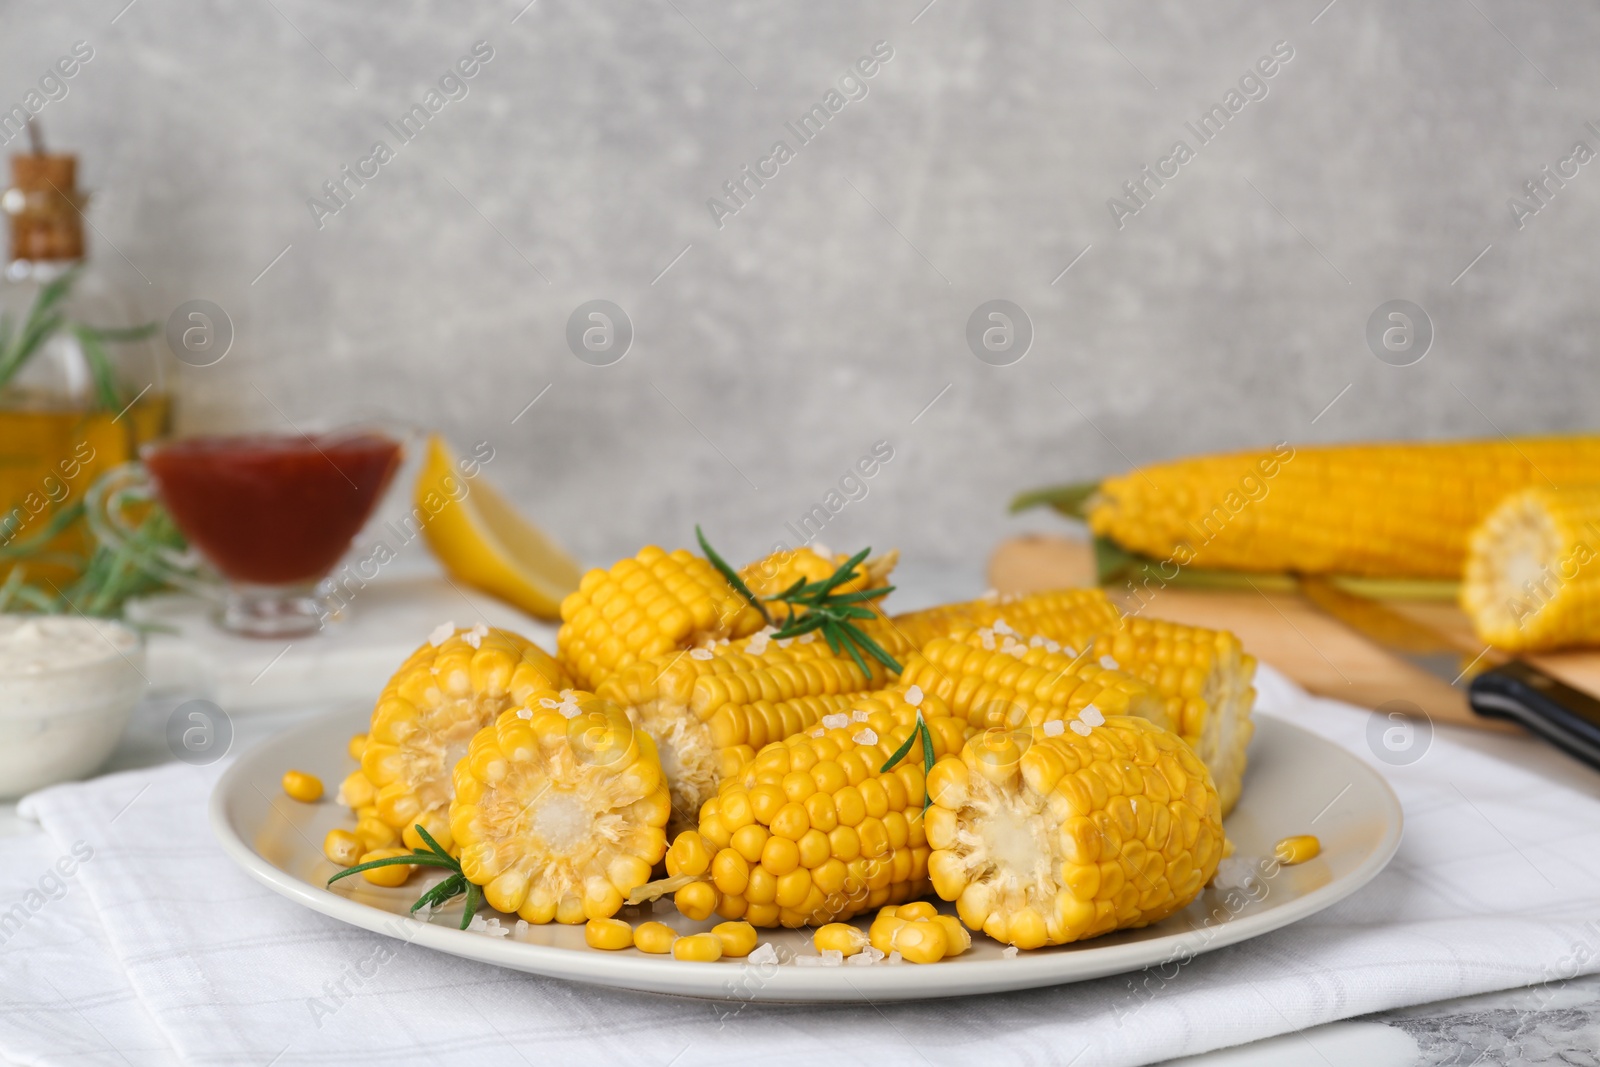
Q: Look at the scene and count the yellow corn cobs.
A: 12